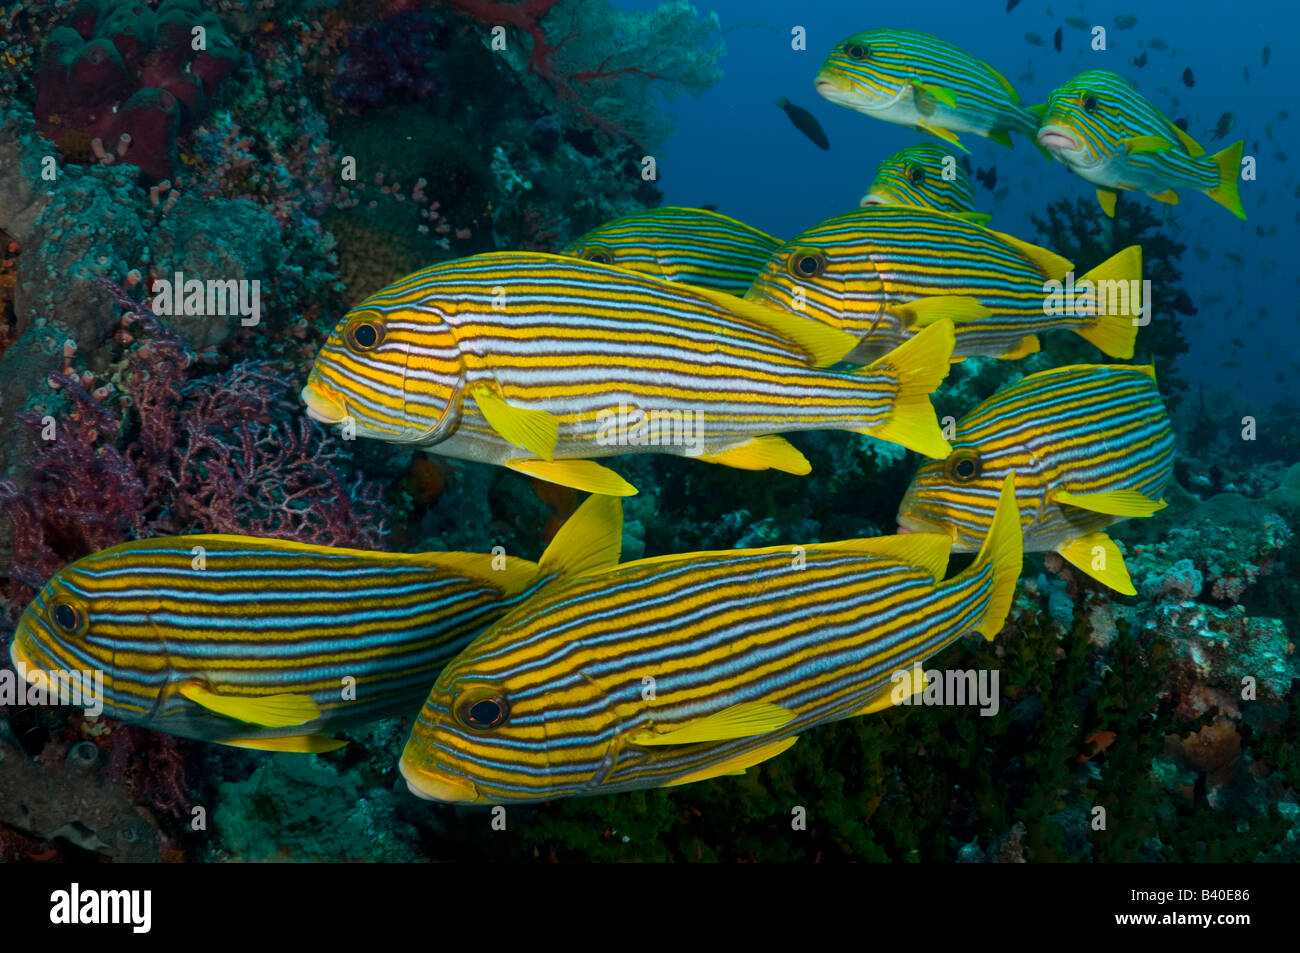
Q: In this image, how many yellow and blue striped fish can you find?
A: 9